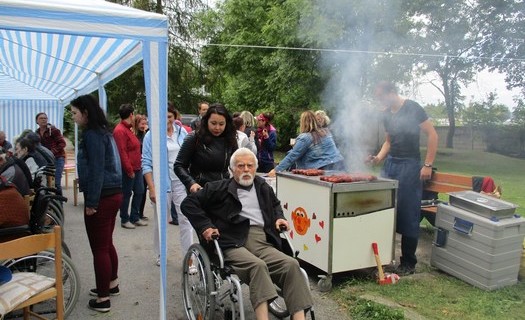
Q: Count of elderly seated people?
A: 1